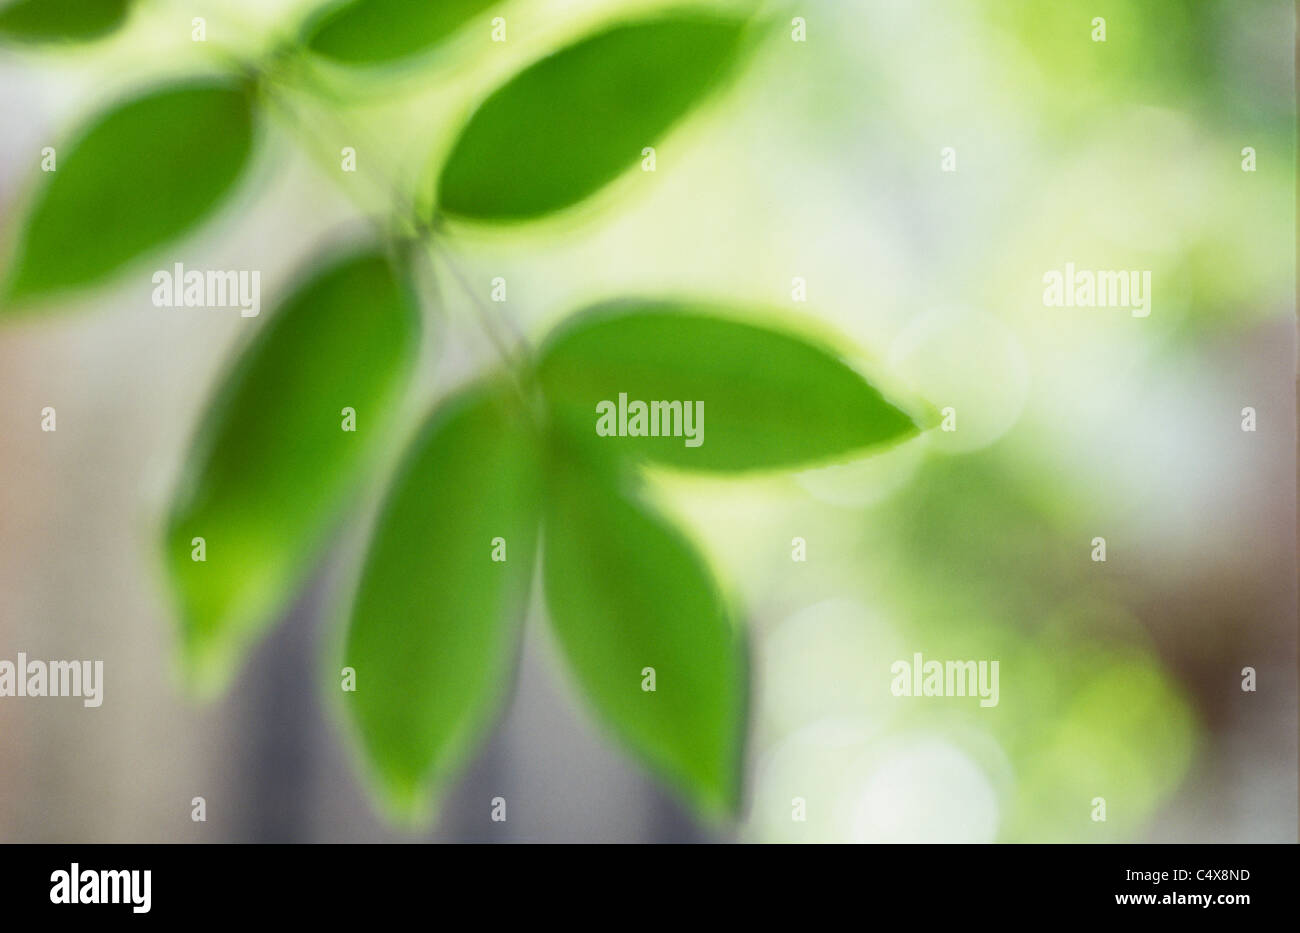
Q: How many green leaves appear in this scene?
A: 8